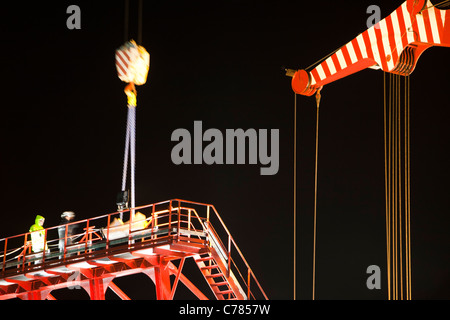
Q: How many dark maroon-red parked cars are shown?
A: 0